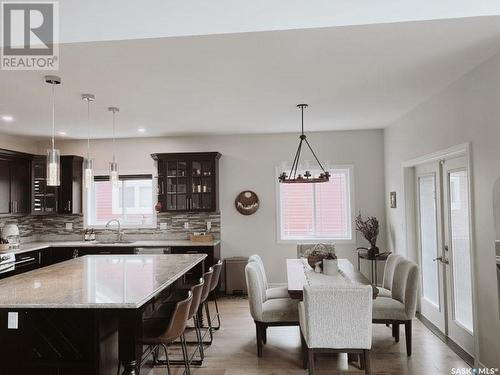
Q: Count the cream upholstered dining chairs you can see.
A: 6